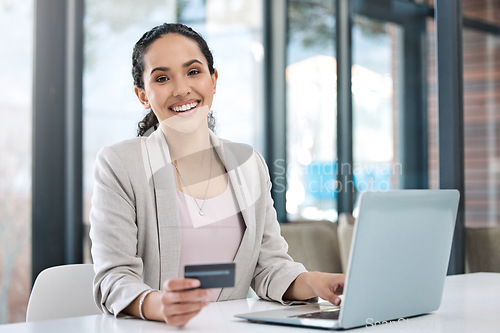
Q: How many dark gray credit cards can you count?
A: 1